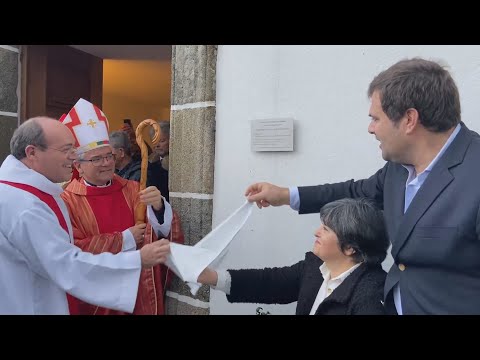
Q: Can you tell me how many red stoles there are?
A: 1